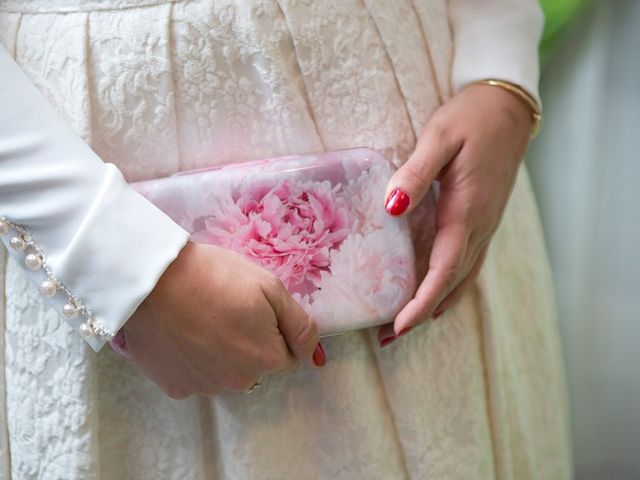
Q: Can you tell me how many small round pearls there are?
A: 6